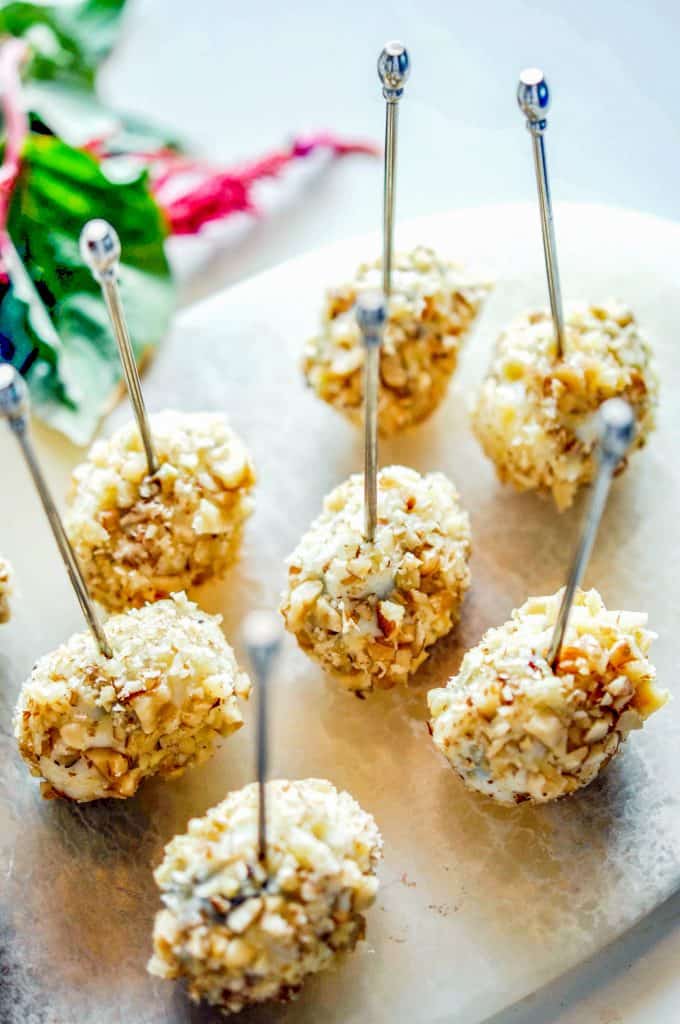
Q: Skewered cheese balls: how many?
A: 7